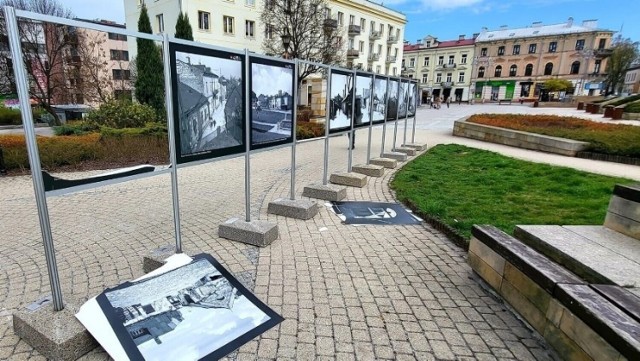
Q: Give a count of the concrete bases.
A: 11